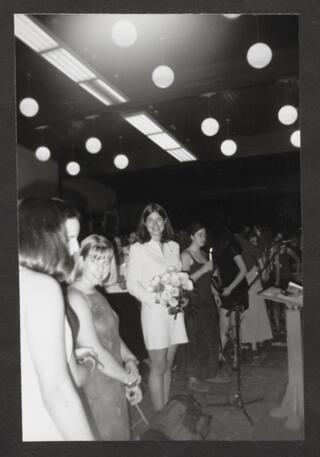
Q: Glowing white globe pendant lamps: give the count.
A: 13